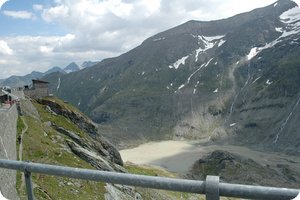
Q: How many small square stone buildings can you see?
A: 1